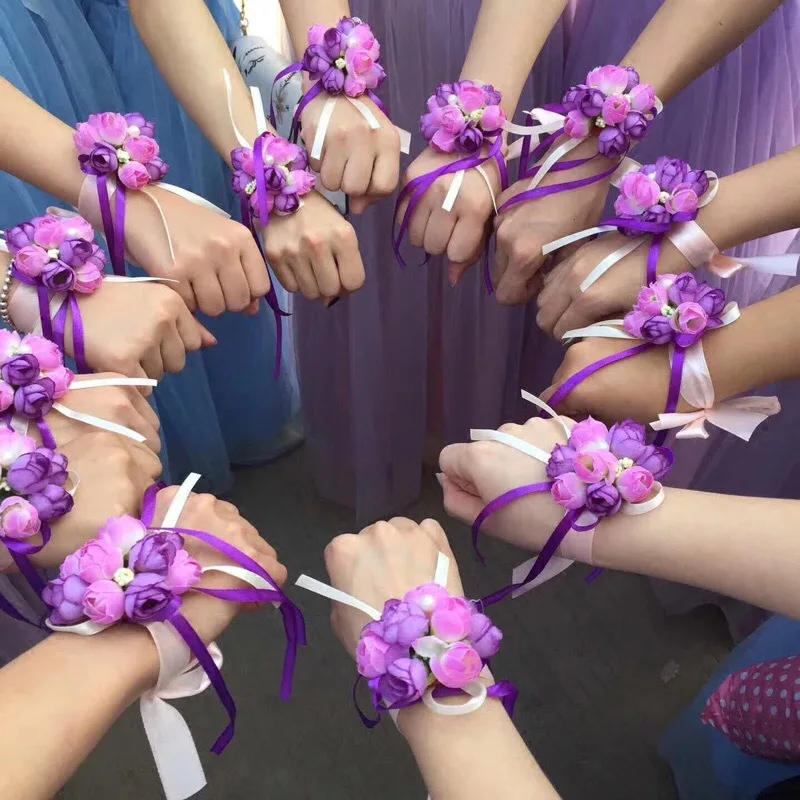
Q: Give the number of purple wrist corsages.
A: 13